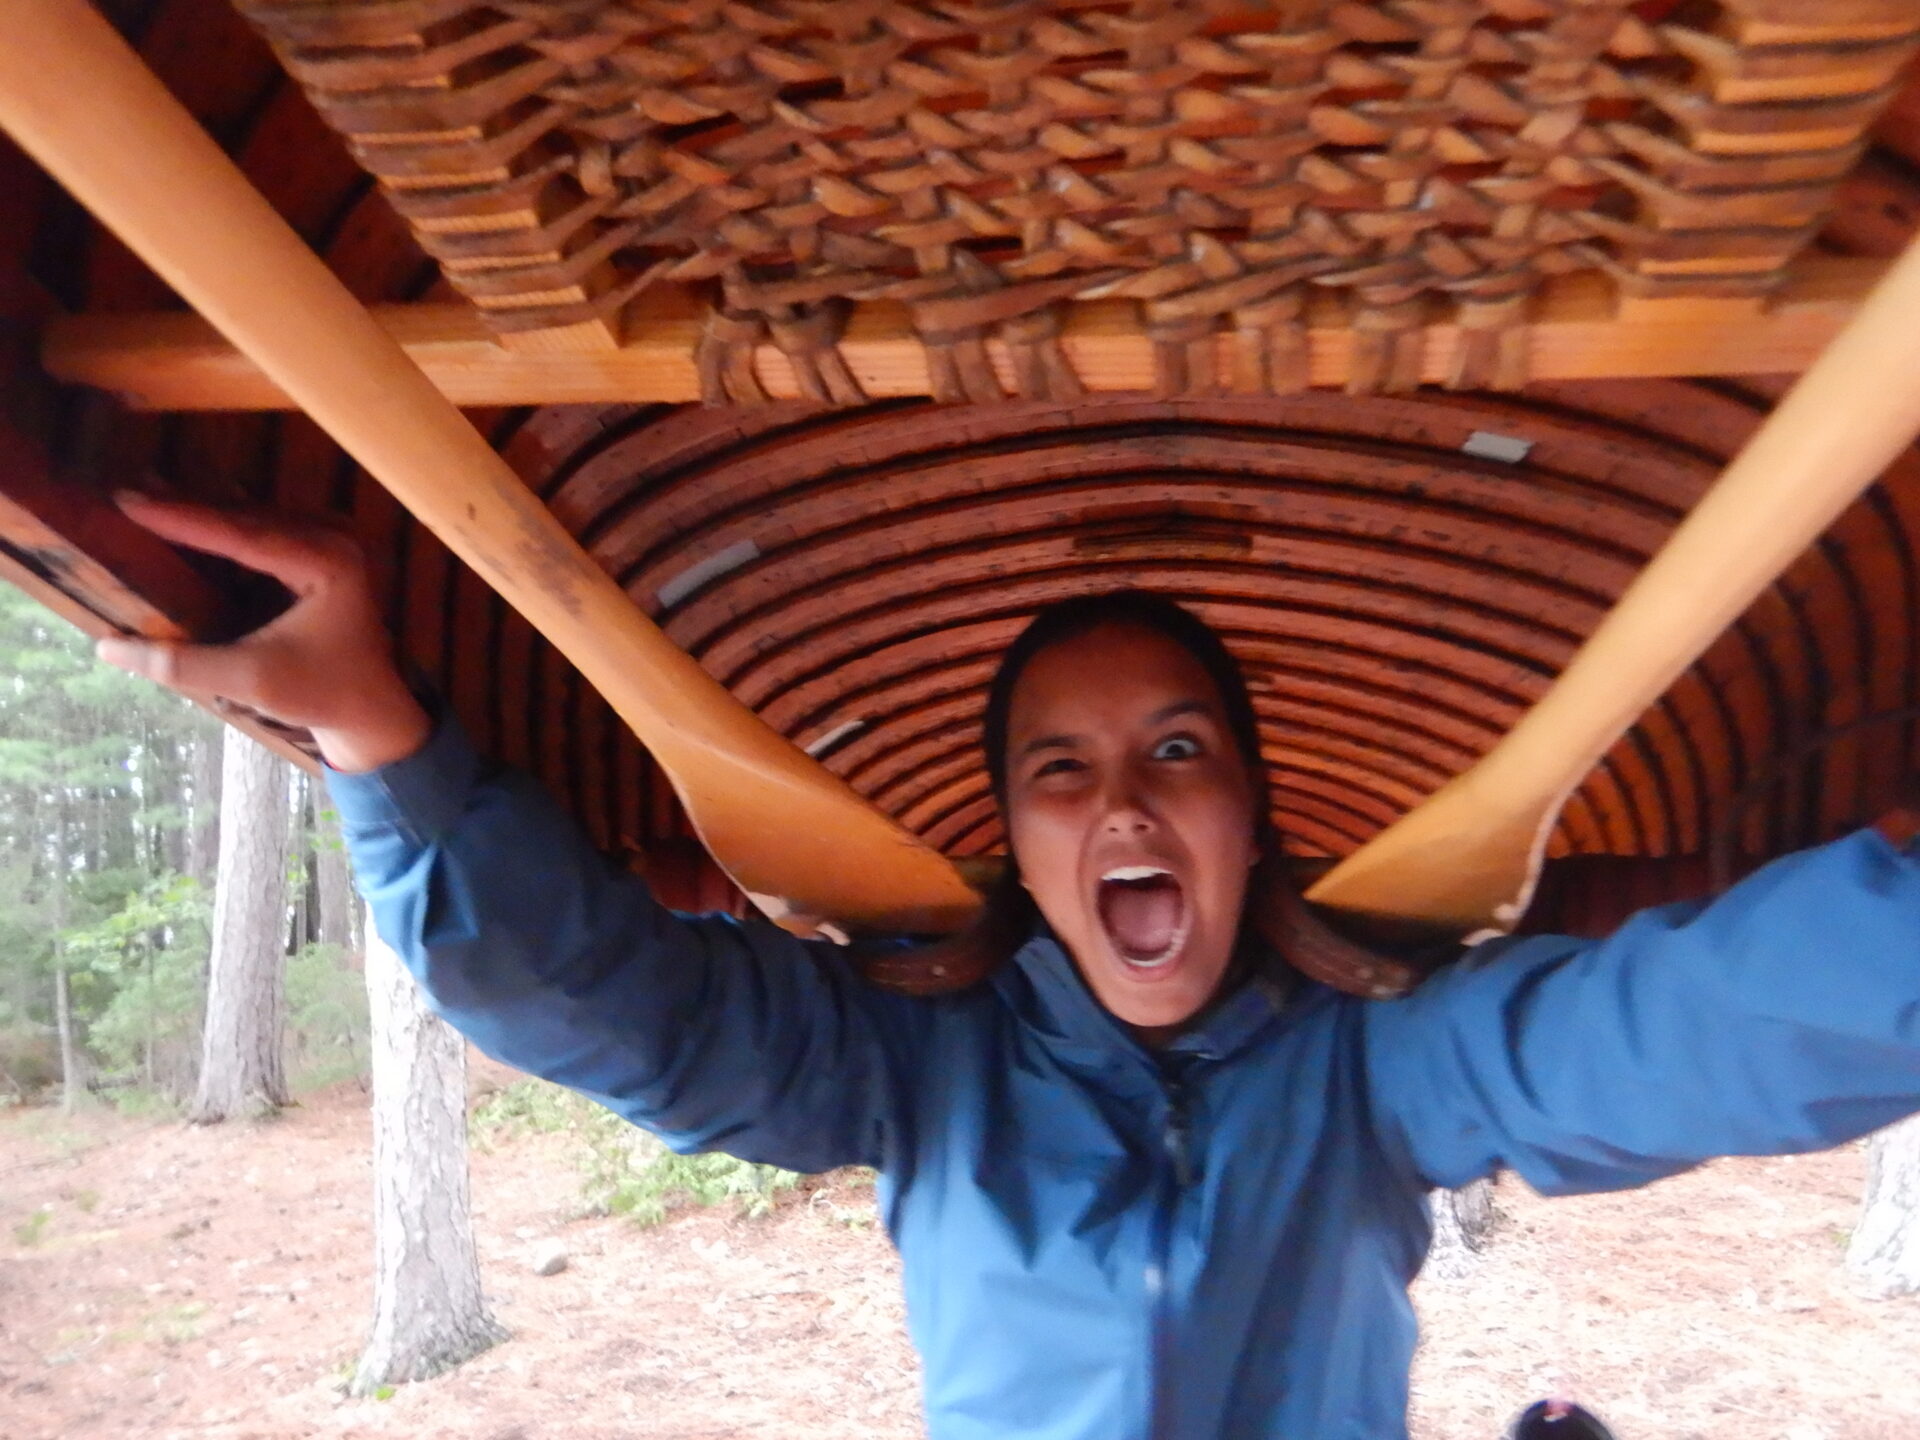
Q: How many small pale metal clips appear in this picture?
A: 3